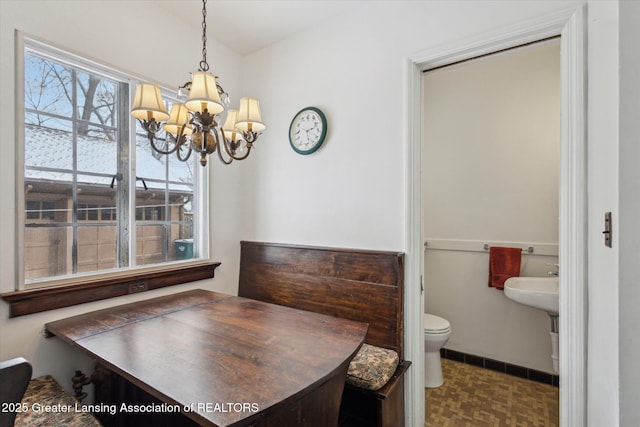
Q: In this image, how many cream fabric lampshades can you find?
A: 5